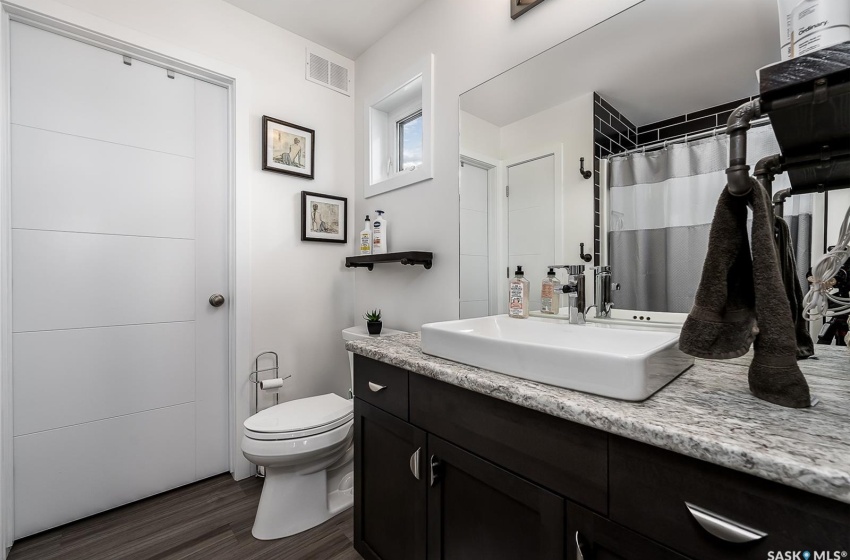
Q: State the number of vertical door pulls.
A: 3